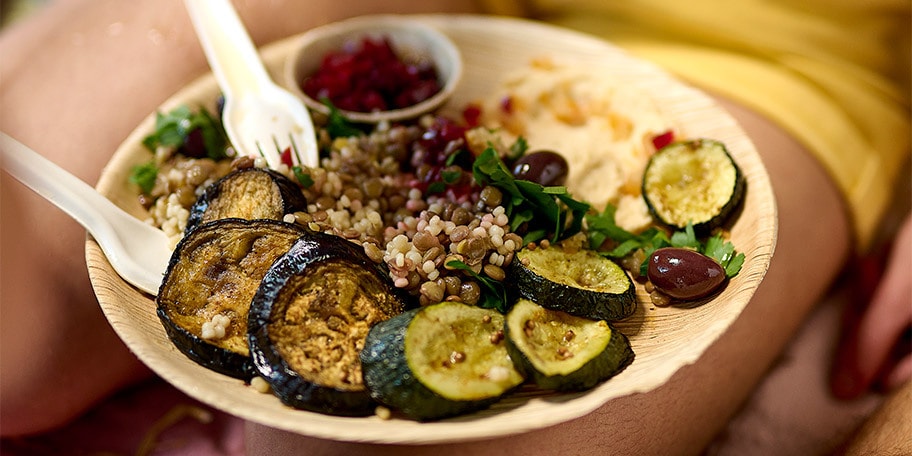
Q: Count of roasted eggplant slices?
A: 3